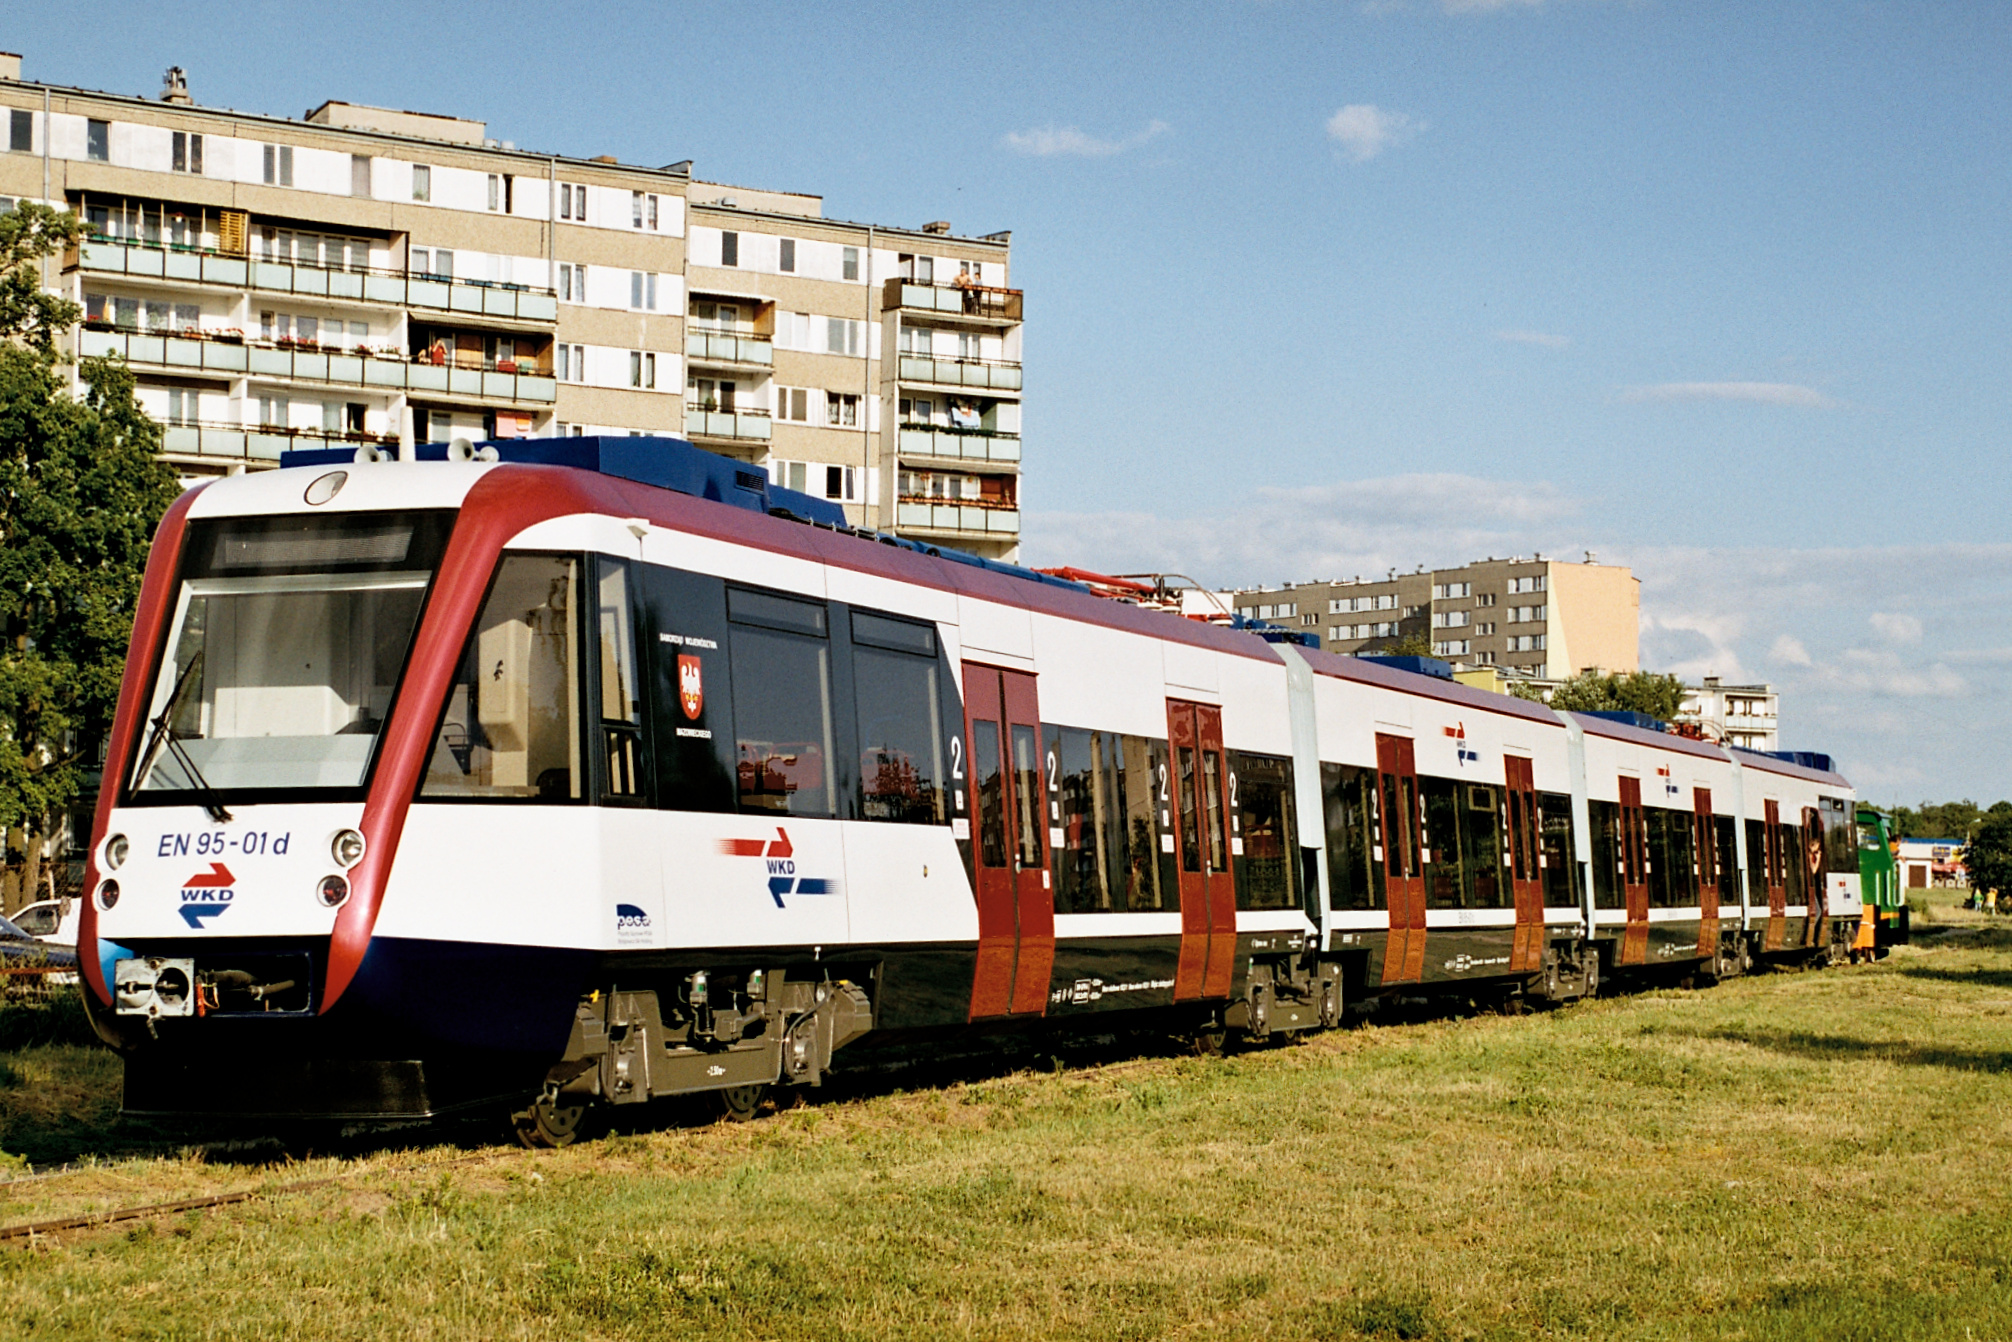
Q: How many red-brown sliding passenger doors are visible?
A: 8